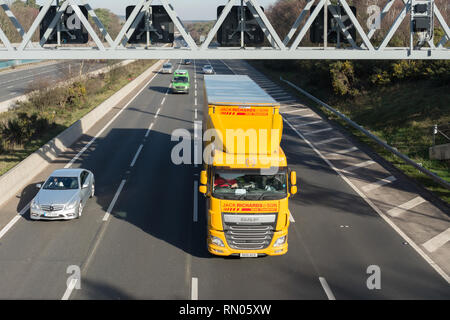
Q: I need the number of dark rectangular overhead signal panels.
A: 4